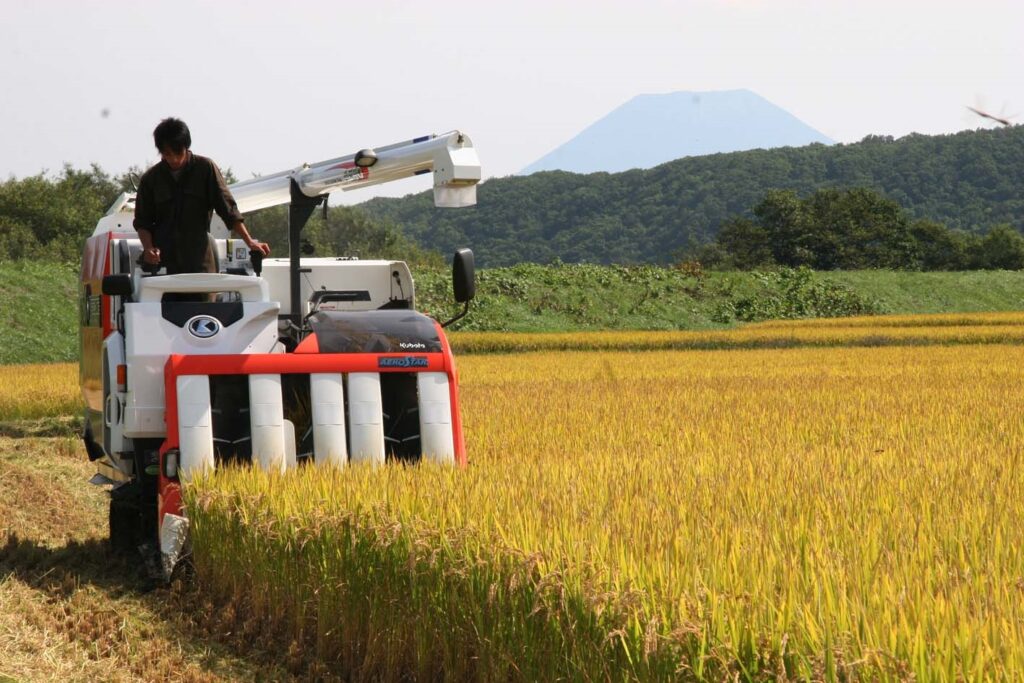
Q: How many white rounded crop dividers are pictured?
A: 5